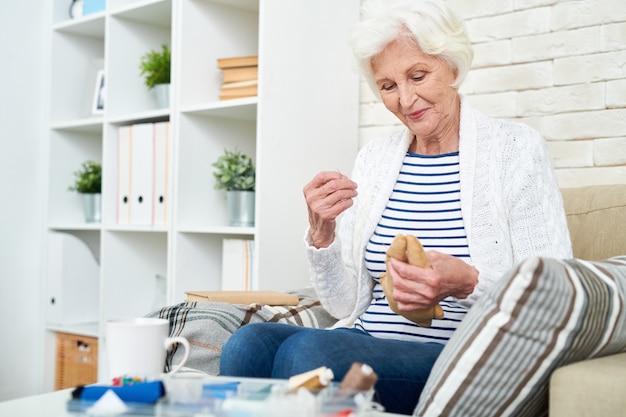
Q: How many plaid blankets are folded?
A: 1